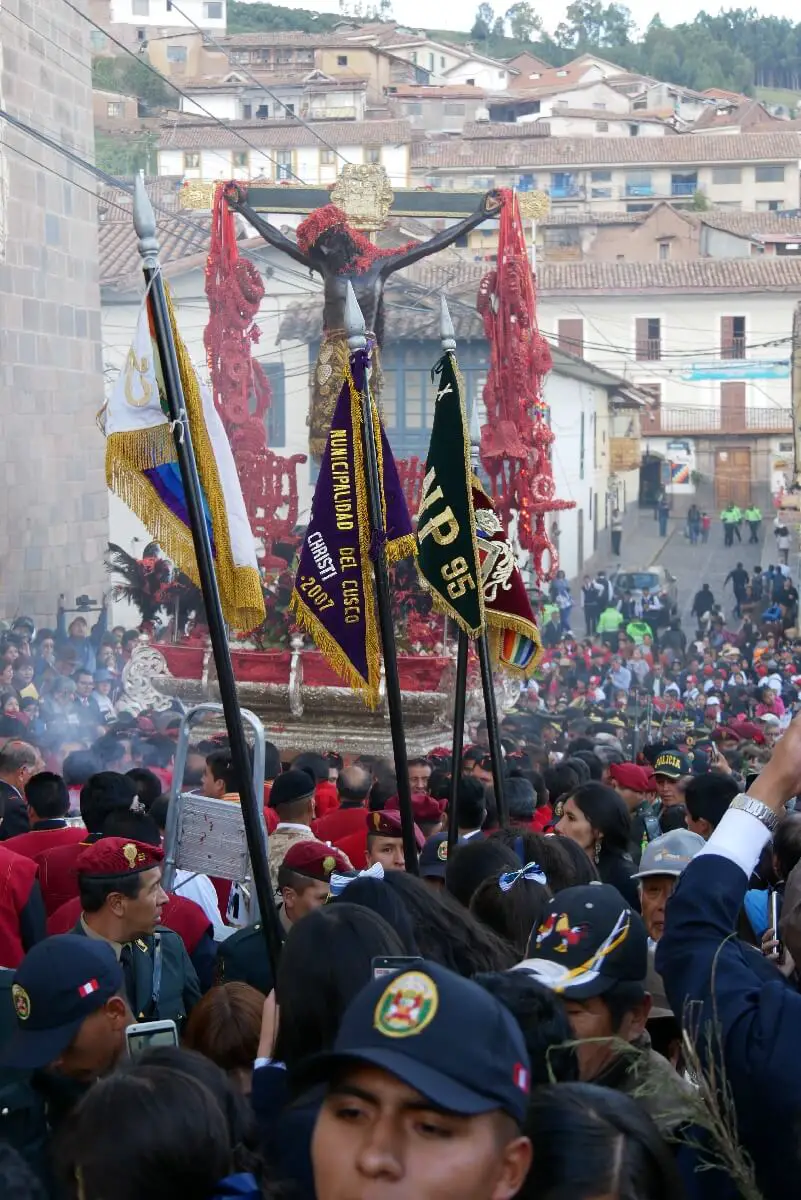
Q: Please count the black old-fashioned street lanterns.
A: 0